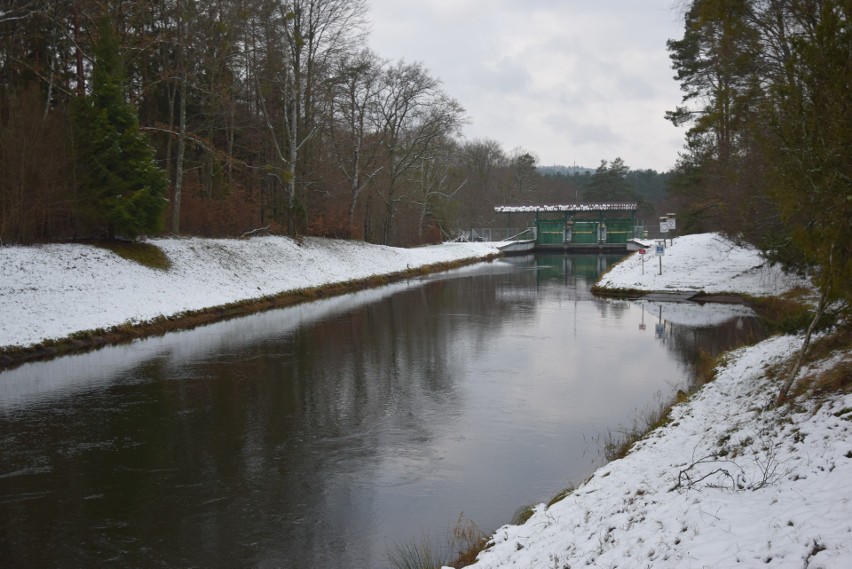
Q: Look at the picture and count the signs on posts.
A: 4